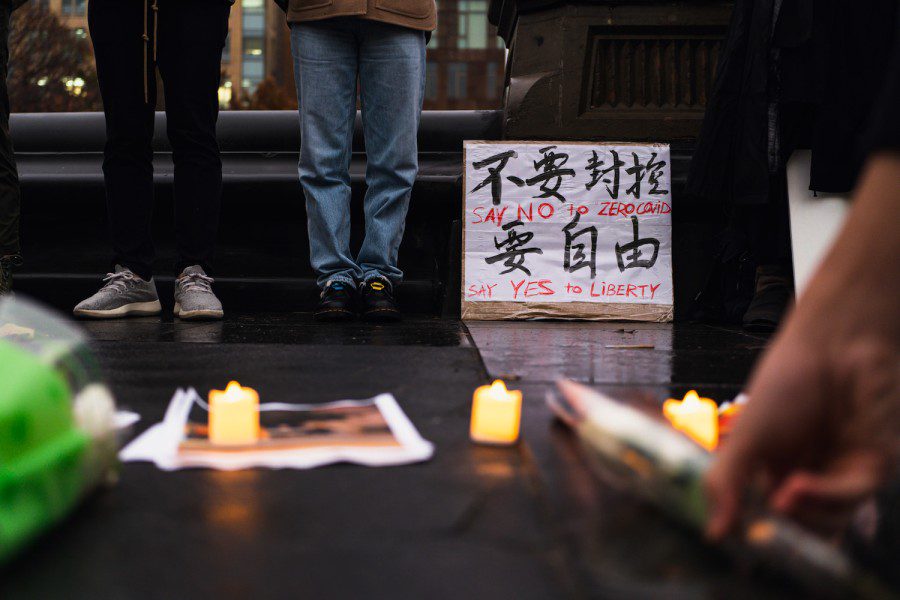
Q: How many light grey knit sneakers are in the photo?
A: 2